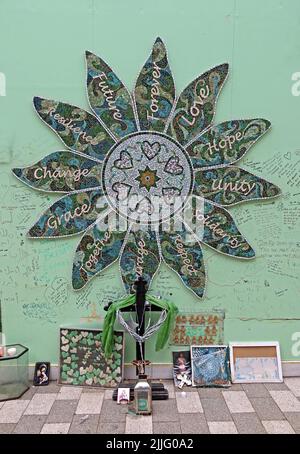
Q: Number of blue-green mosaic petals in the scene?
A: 12